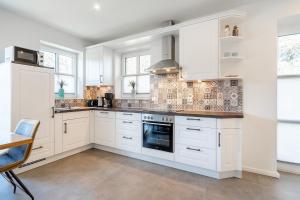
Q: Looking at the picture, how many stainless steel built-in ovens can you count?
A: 1